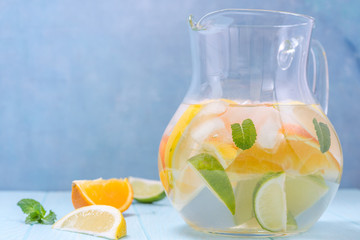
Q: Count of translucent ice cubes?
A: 3